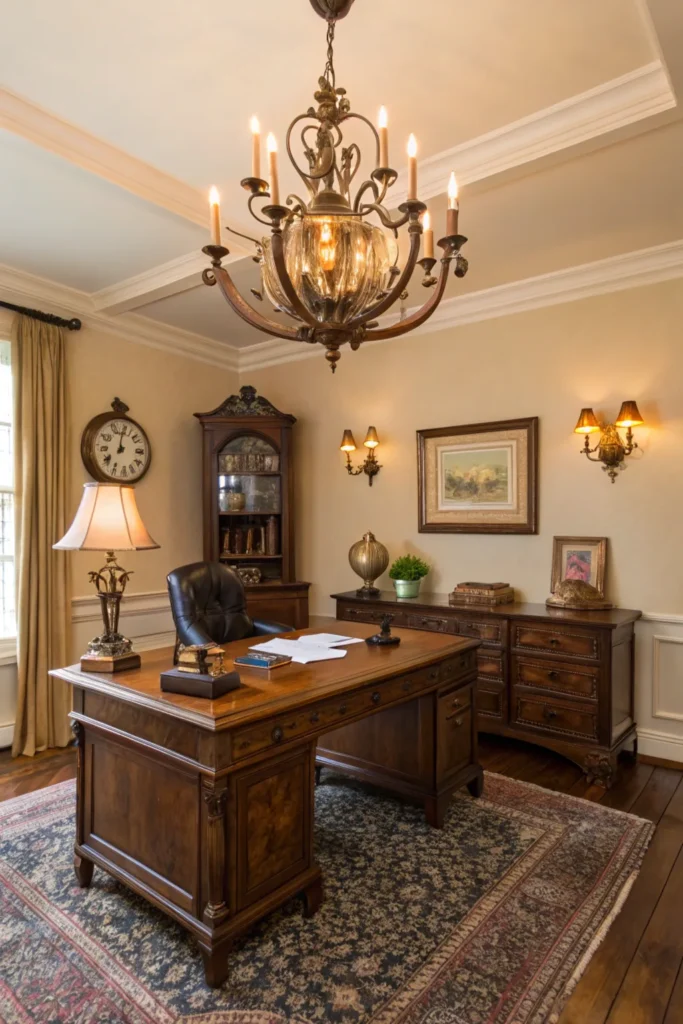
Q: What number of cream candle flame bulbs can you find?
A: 7